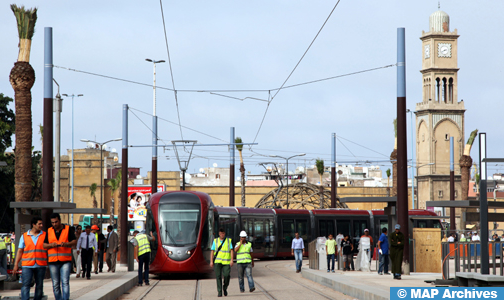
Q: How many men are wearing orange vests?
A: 2